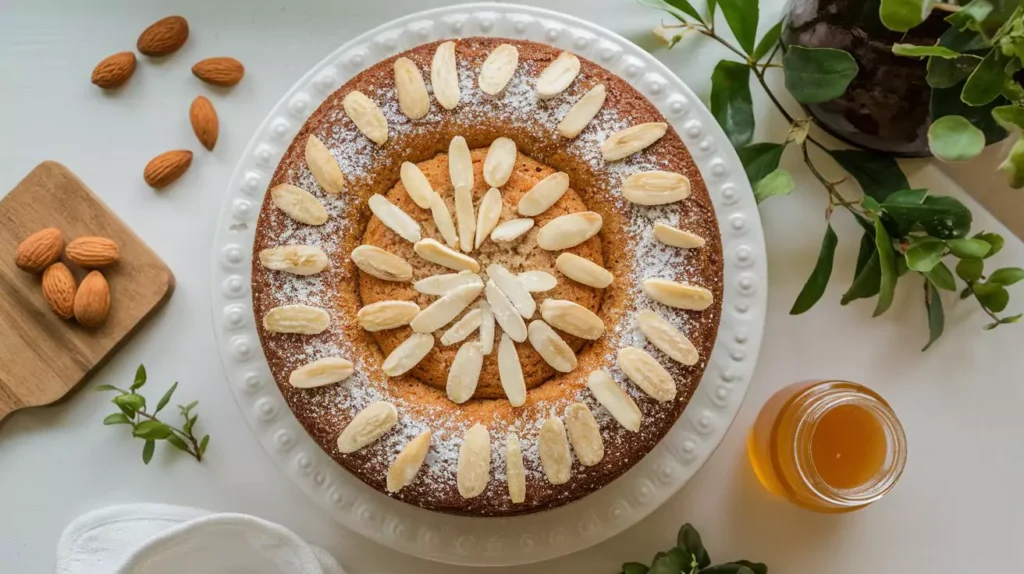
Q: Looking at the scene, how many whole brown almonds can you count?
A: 9